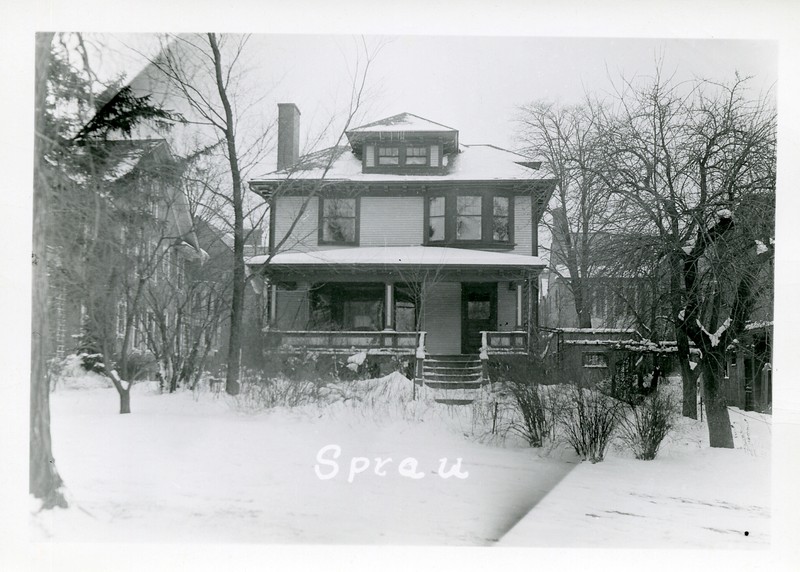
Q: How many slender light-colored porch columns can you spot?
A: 3